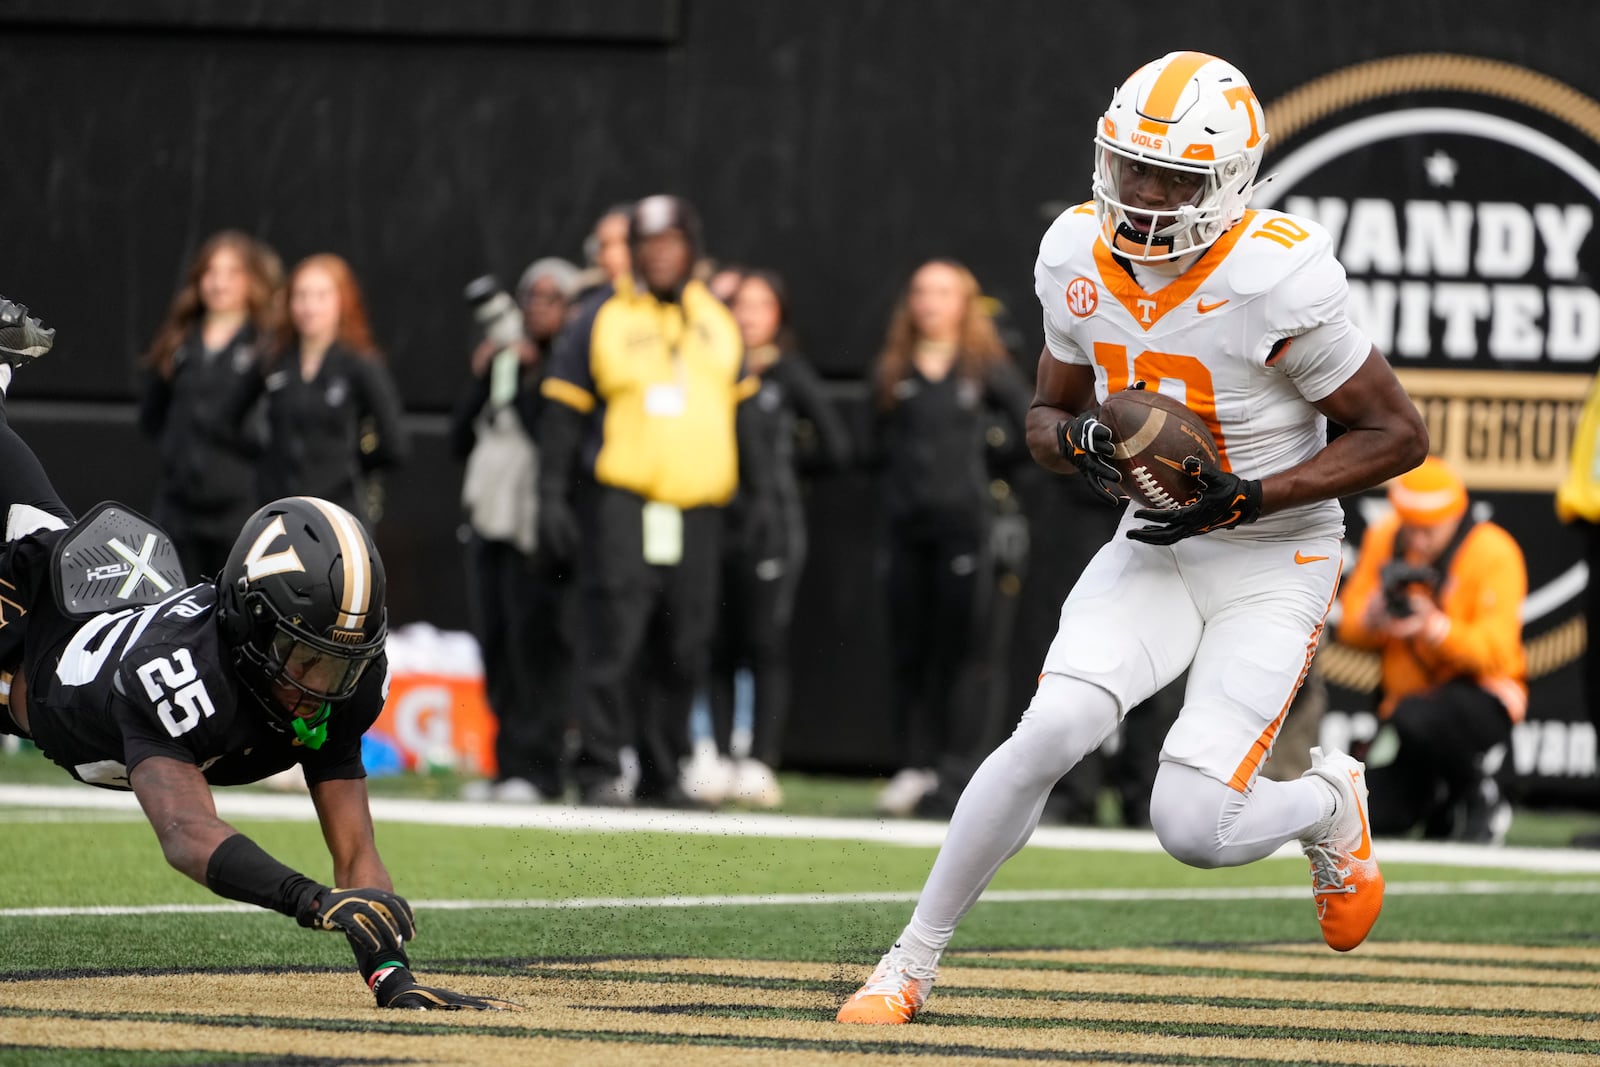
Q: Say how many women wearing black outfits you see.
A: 4